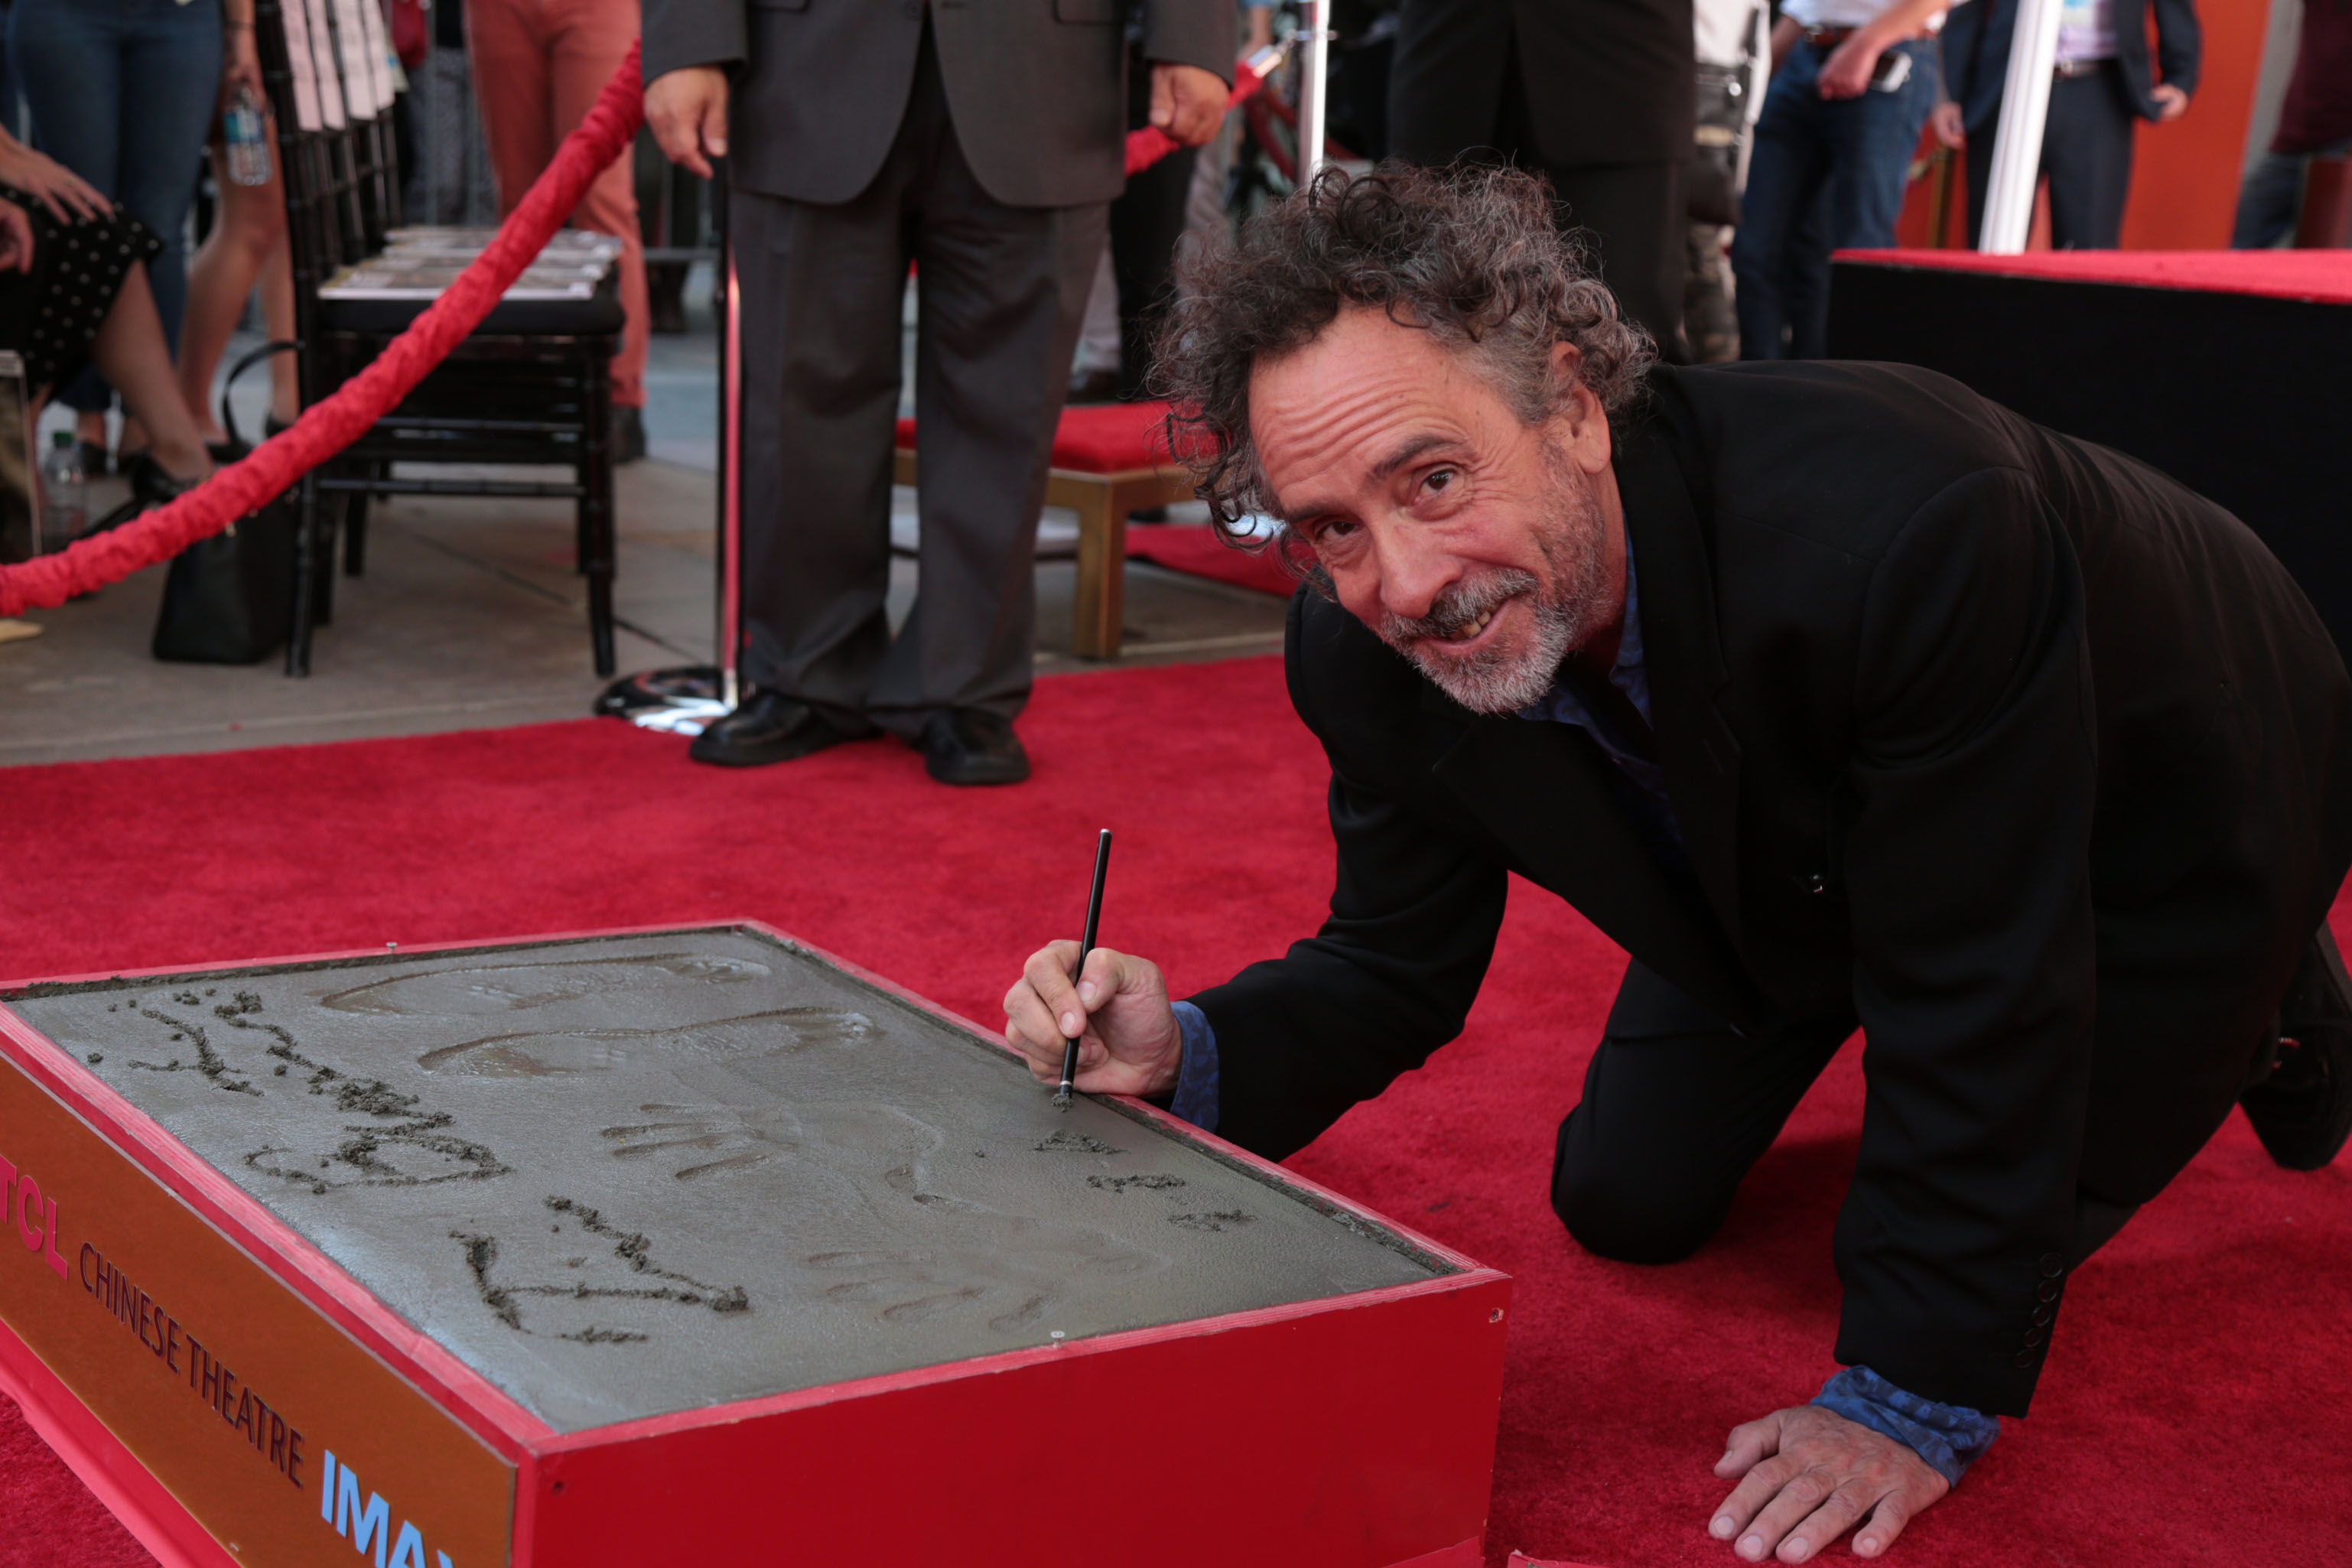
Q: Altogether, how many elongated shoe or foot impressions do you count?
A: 2